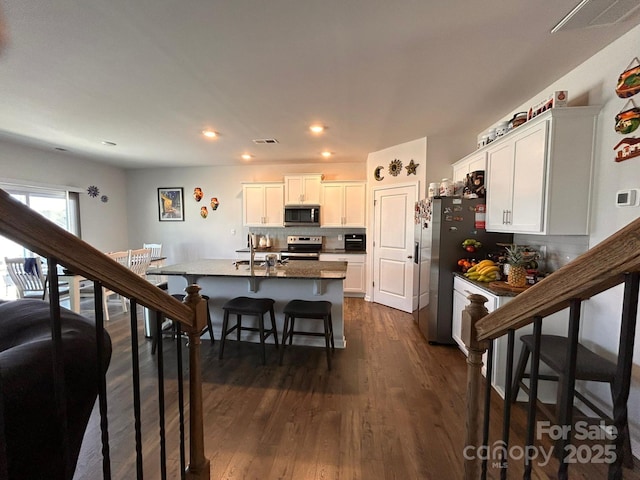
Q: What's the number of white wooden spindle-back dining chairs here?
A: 4